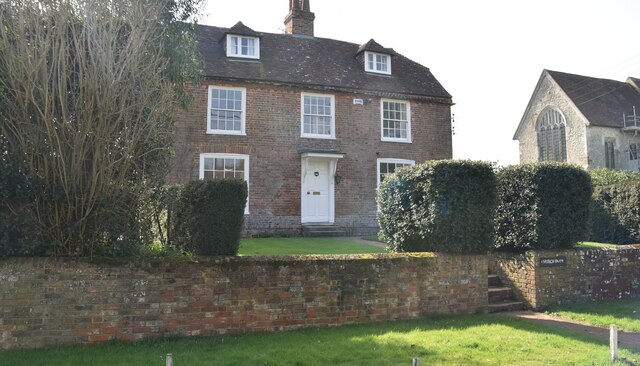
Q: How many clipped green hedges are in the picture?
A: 4